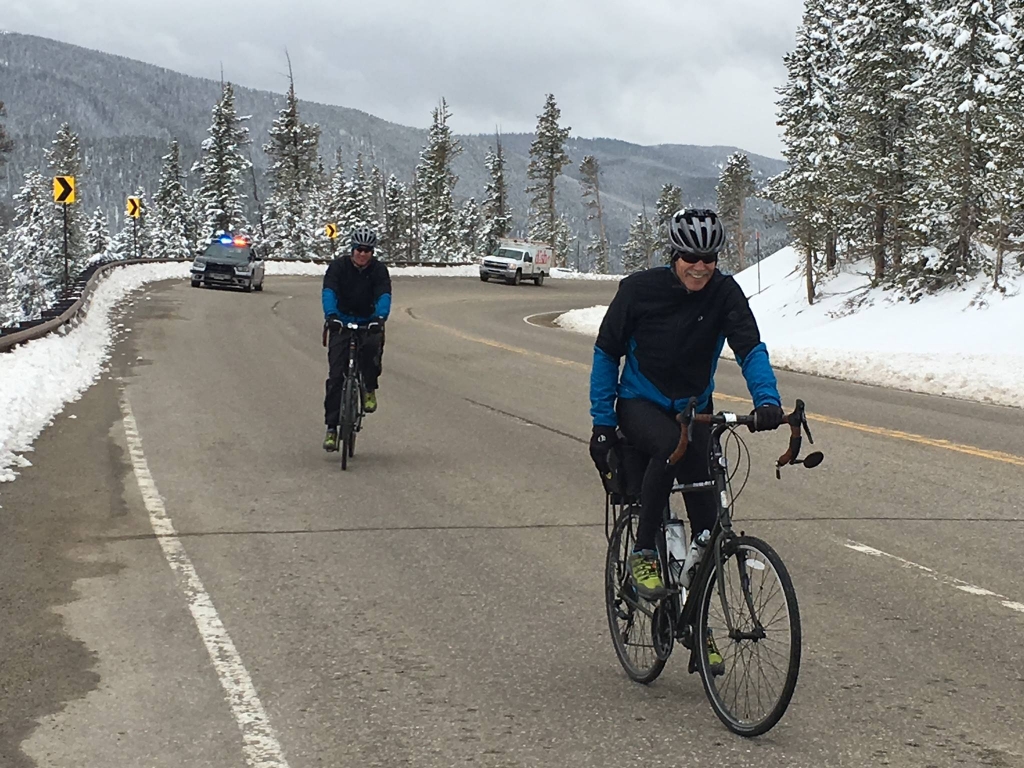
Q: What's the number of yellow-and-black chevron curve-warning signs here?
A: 3